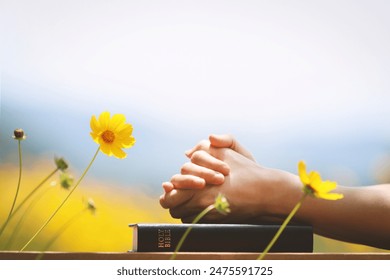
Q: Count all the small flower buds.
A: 5